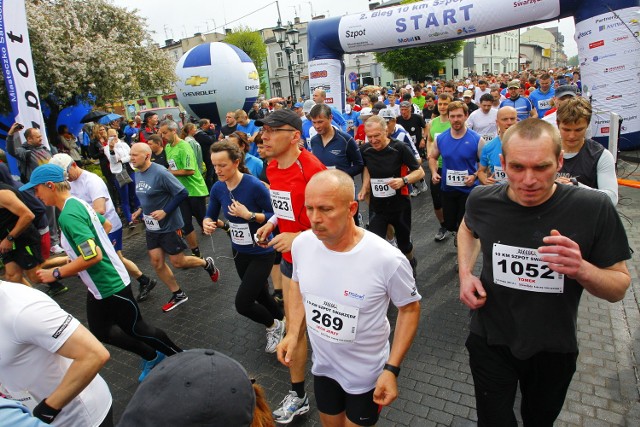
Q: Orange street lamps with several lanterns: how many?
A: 0